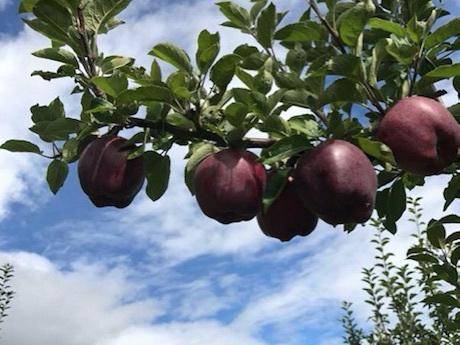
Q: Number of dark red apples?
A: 5